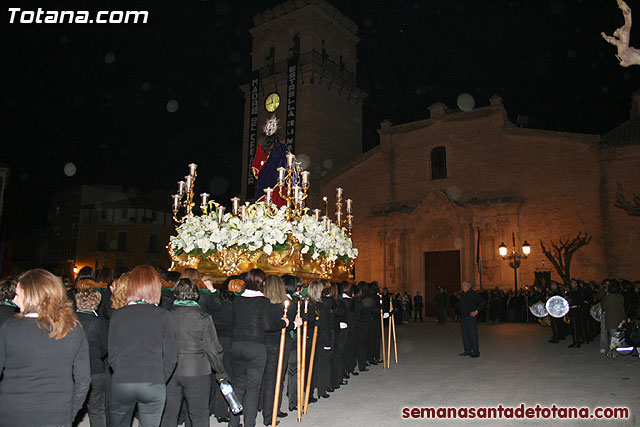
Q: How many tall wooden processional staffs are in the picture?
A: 7